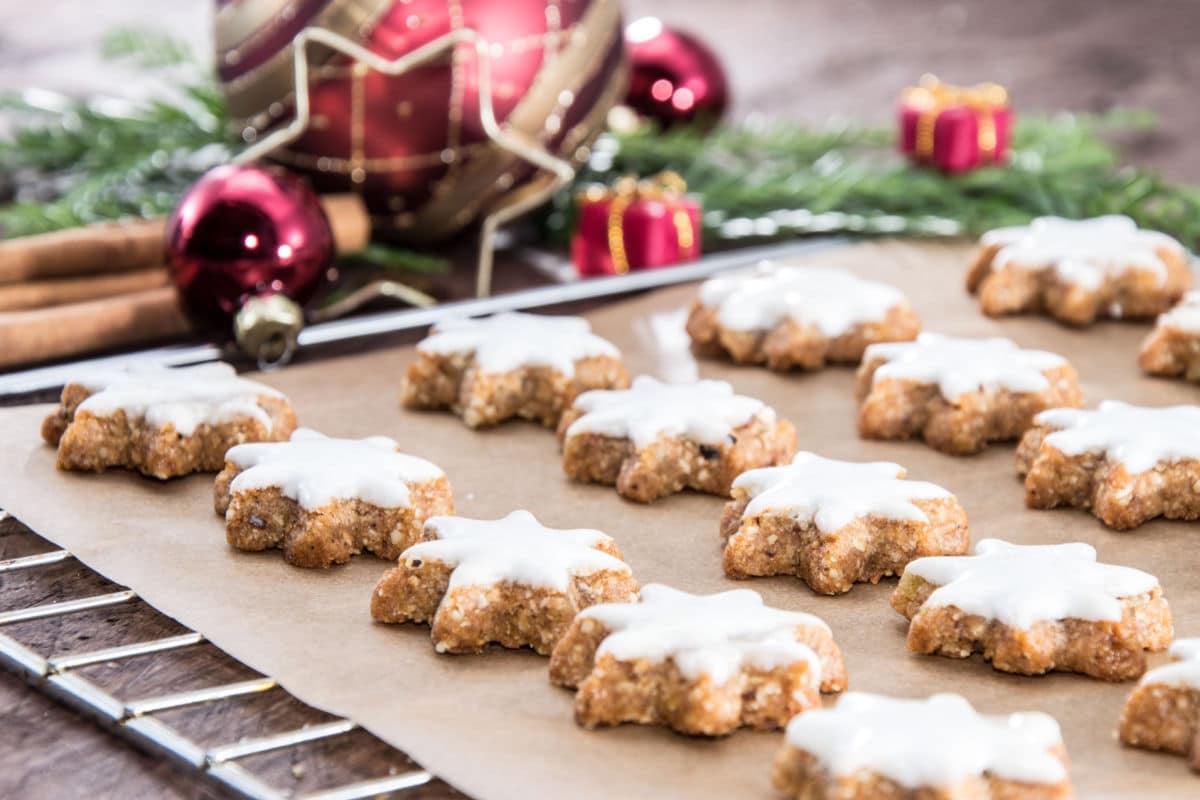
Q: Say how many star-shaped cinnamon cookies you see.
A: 15